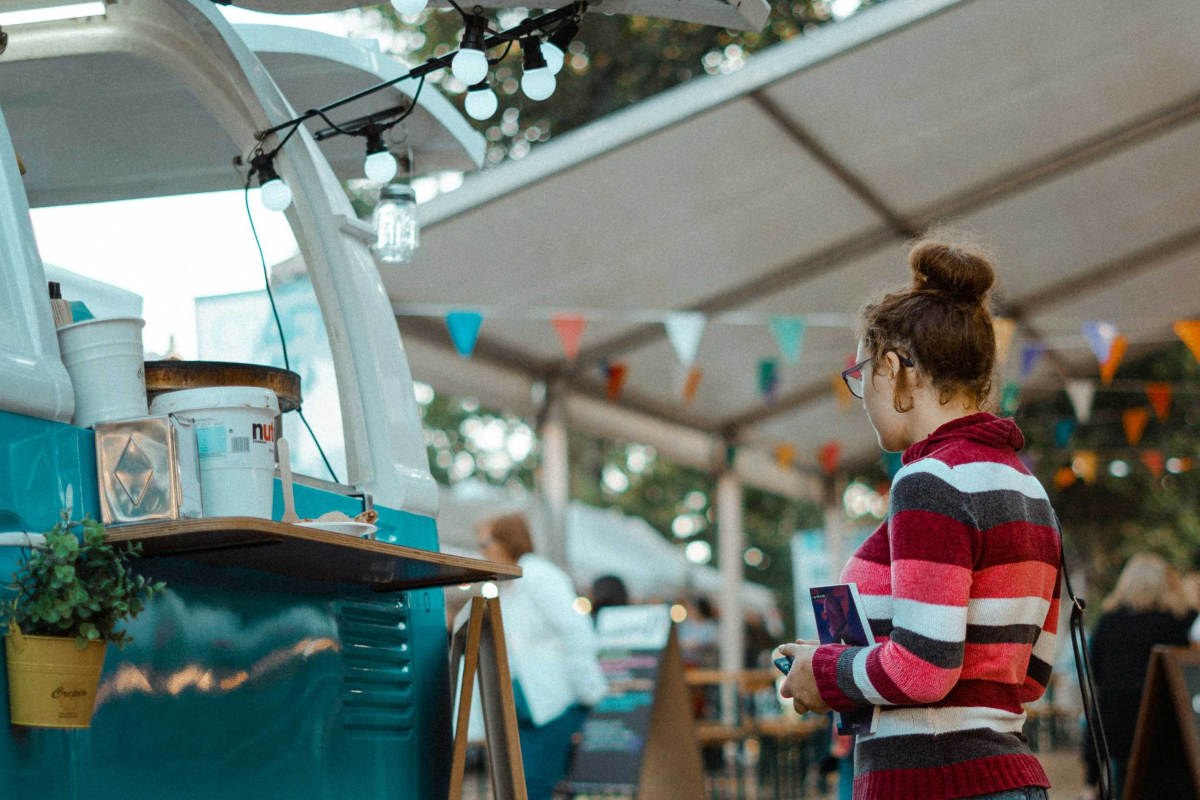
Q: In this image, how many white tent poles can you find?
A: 3